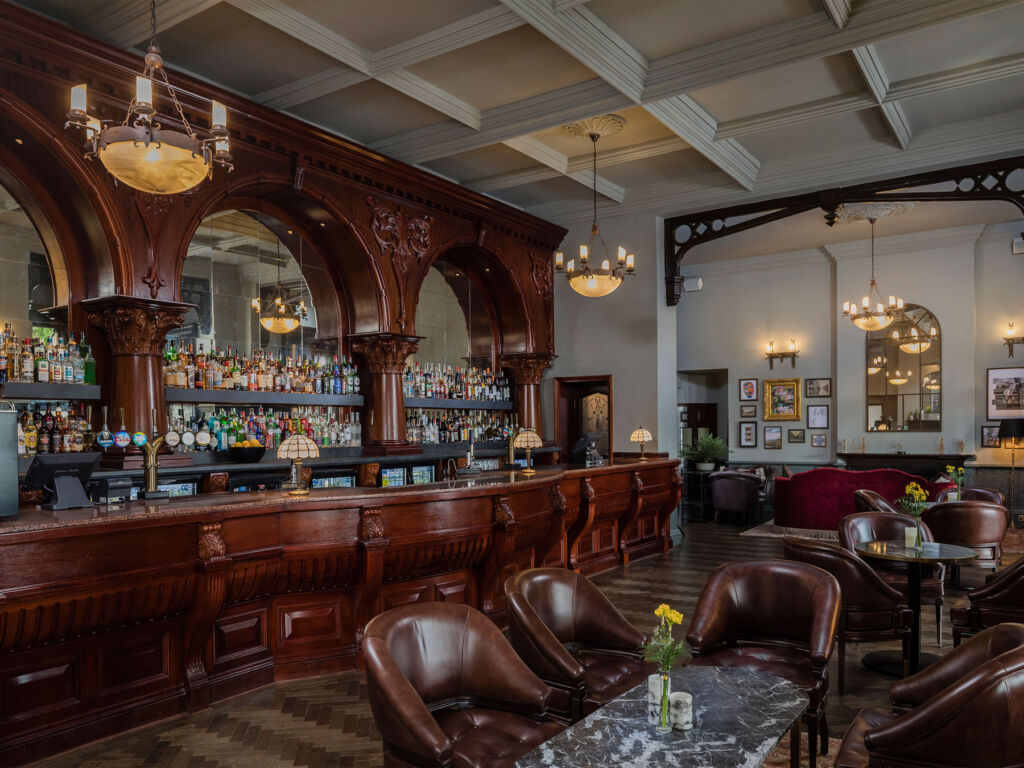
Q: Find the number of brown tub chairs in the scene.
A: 10